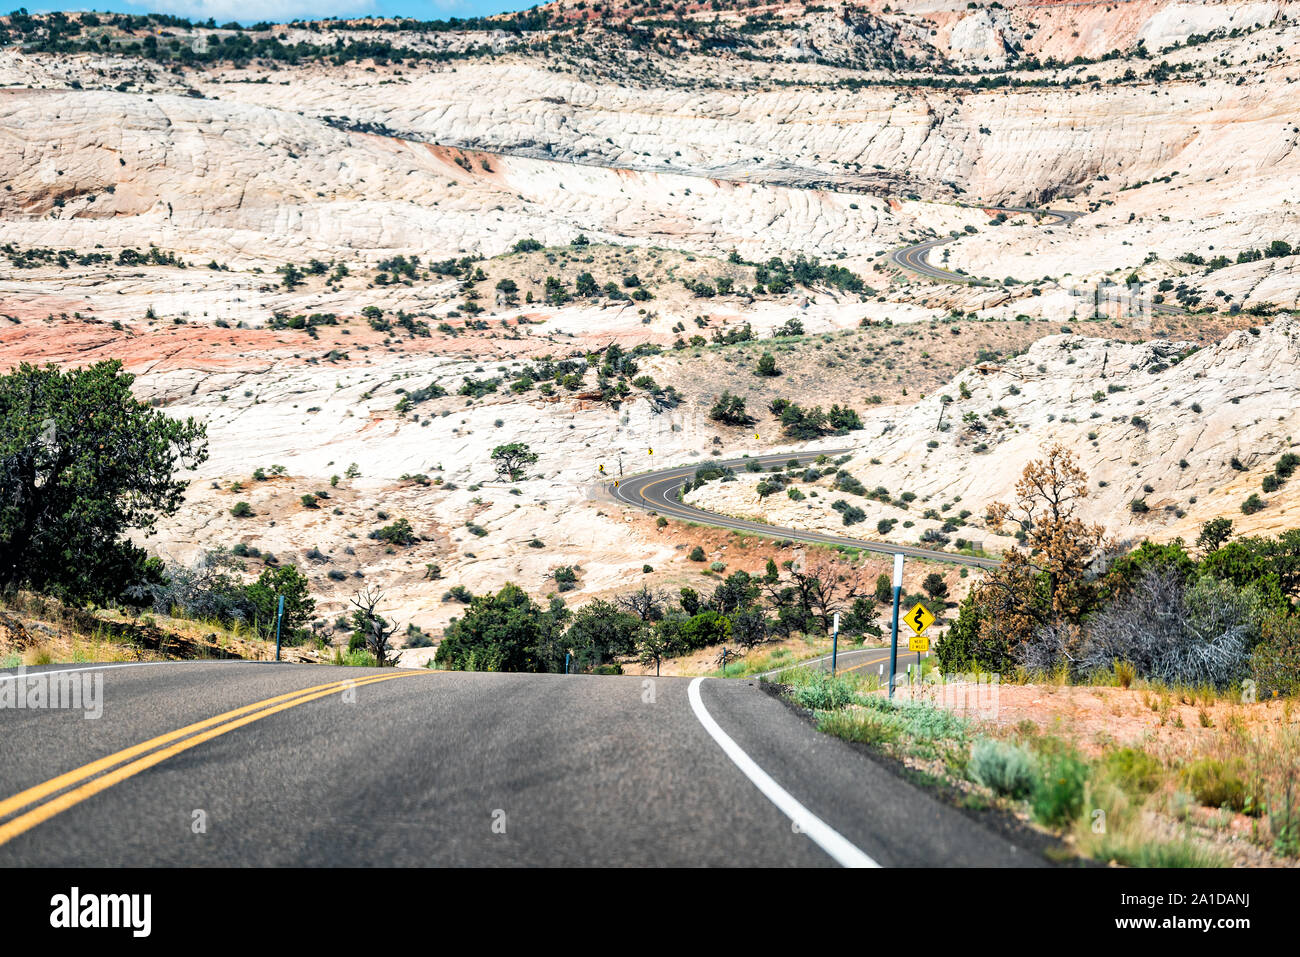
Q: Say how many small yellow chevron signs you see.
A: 4